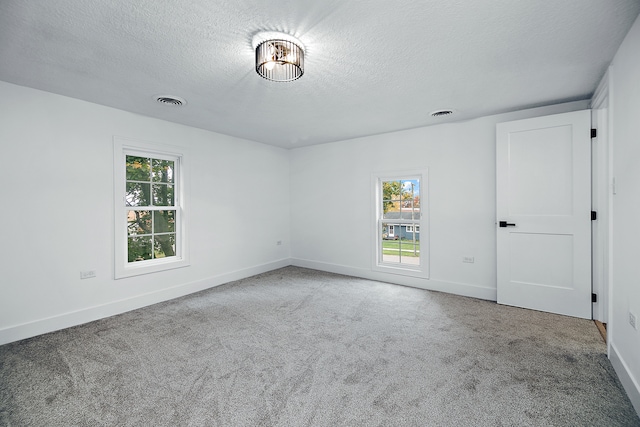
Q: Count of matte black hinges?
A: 3